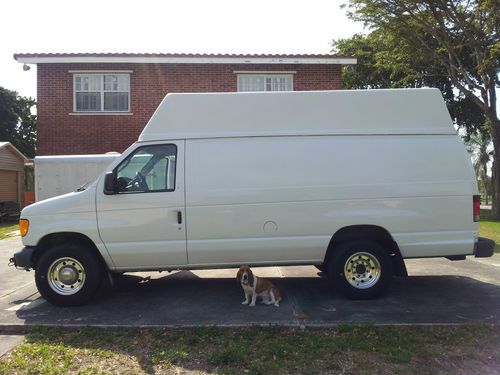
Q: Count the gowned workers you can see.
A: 0